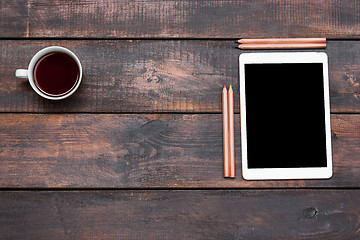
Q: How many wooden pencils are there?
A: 4